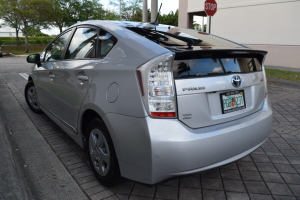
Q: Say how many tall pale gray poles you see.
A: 2